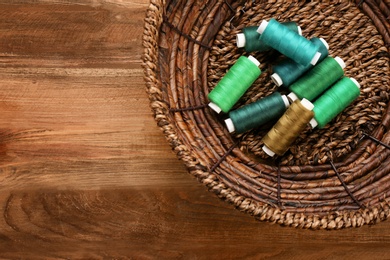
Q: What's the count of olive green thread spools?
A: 1